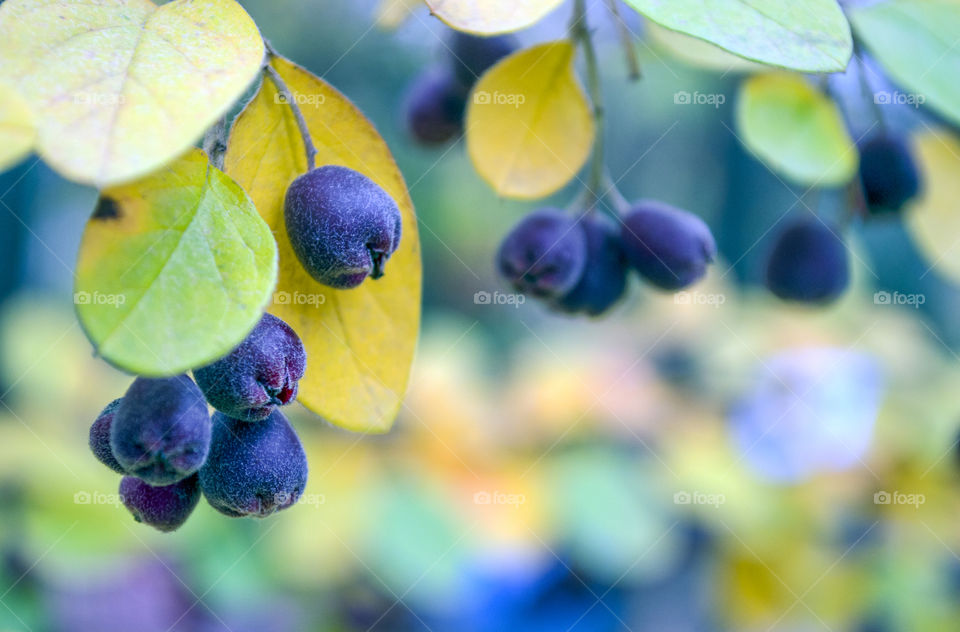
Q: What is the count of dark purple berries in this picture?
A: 13